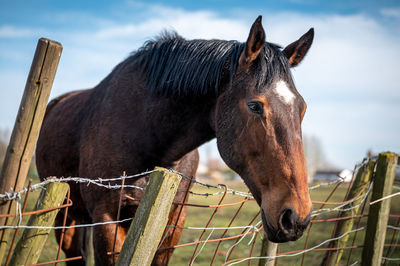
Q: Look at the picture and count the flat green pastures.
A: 1